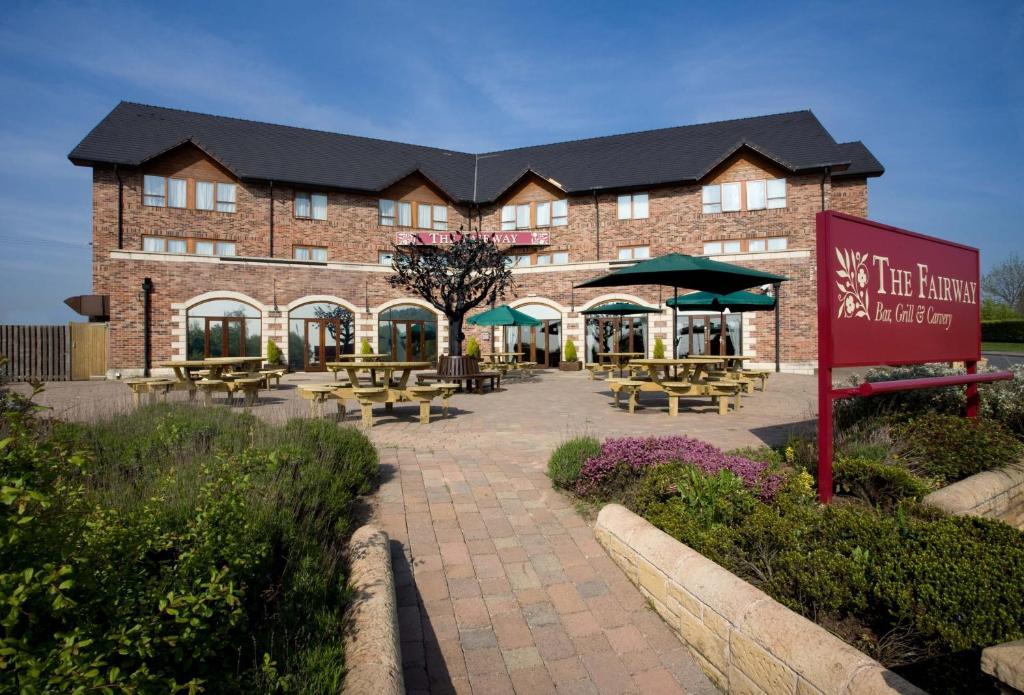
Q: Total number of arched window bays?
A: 6